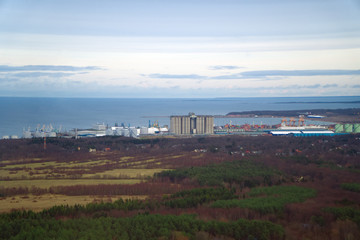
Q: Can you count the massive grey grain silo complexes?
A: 1